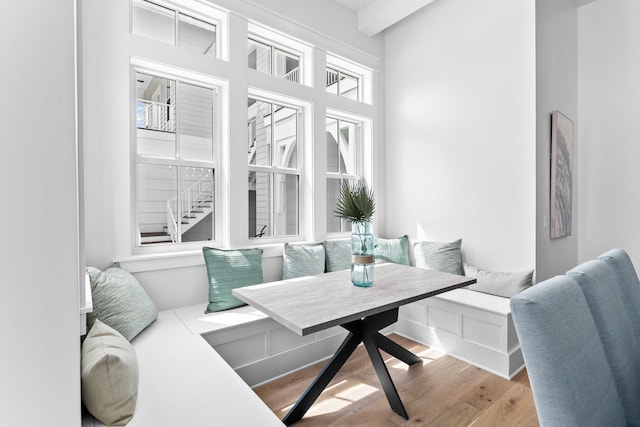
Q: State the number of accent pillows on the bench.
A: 8